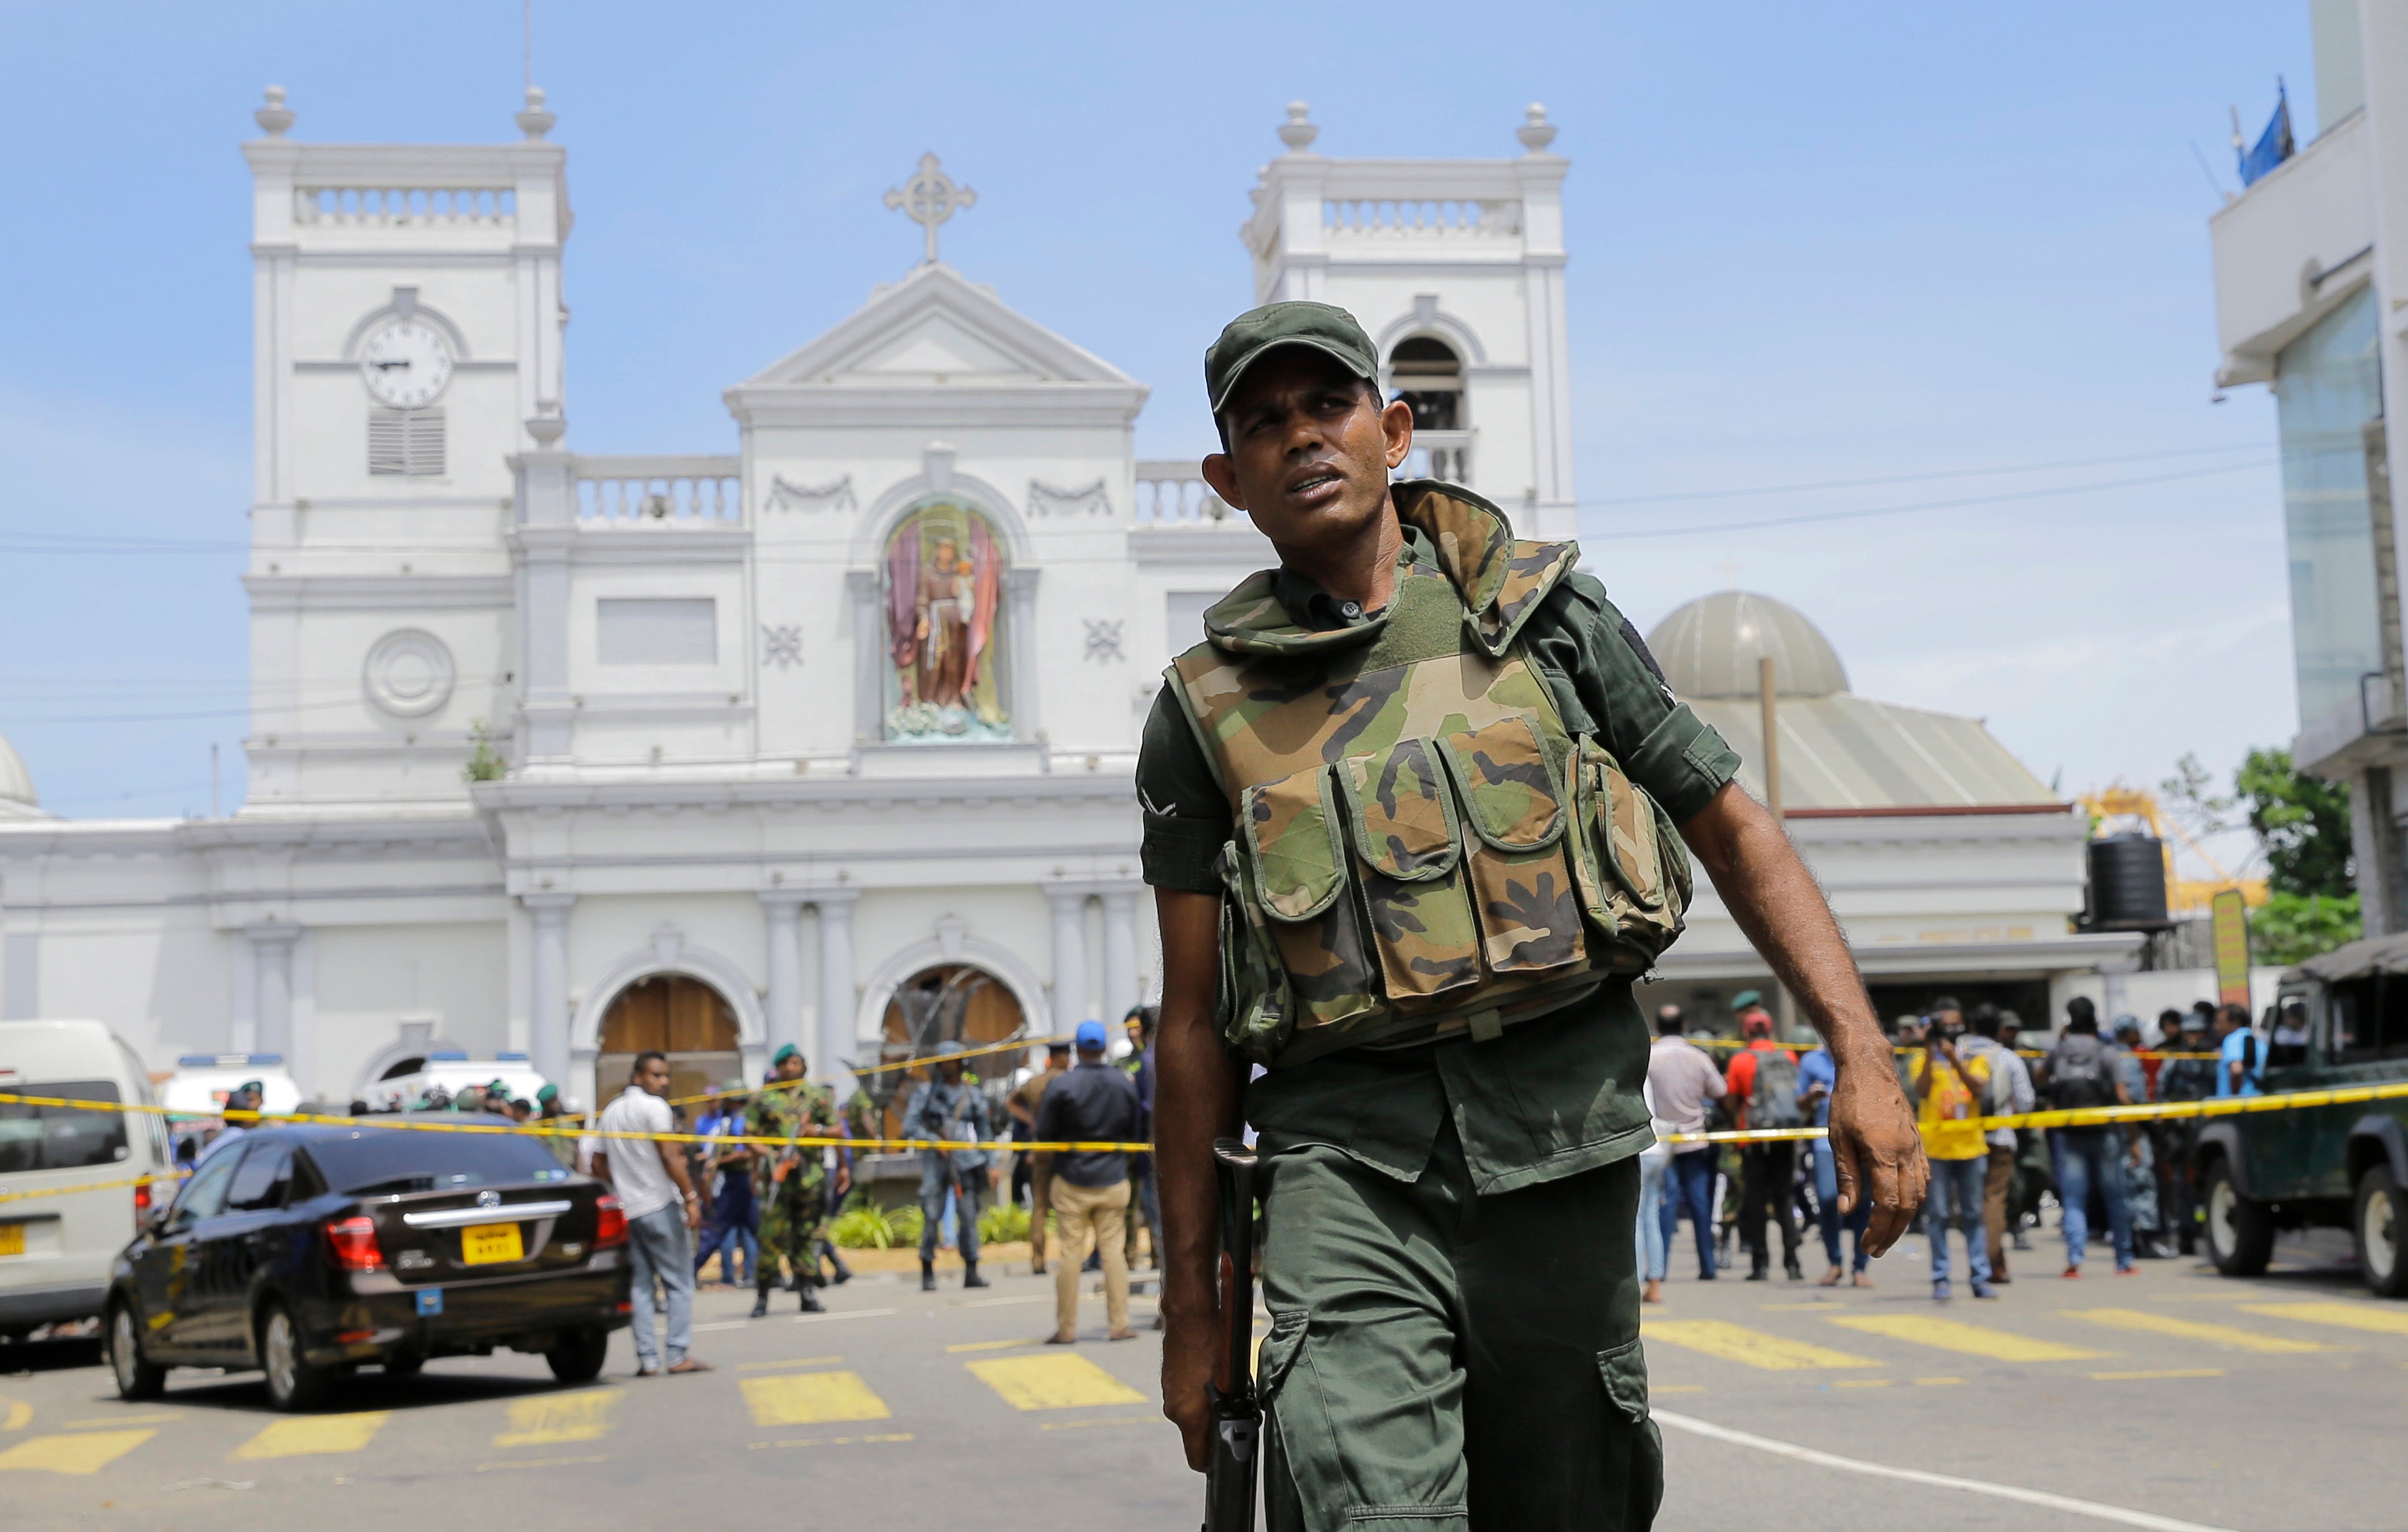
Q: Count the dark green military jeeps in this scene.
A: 1